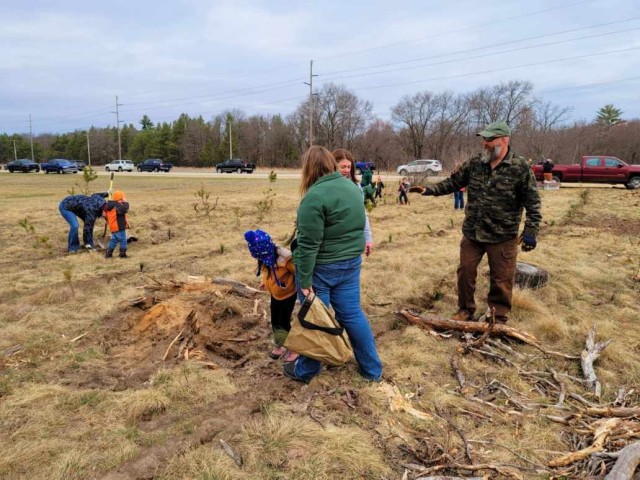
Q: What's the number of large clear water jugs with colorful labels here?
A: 0